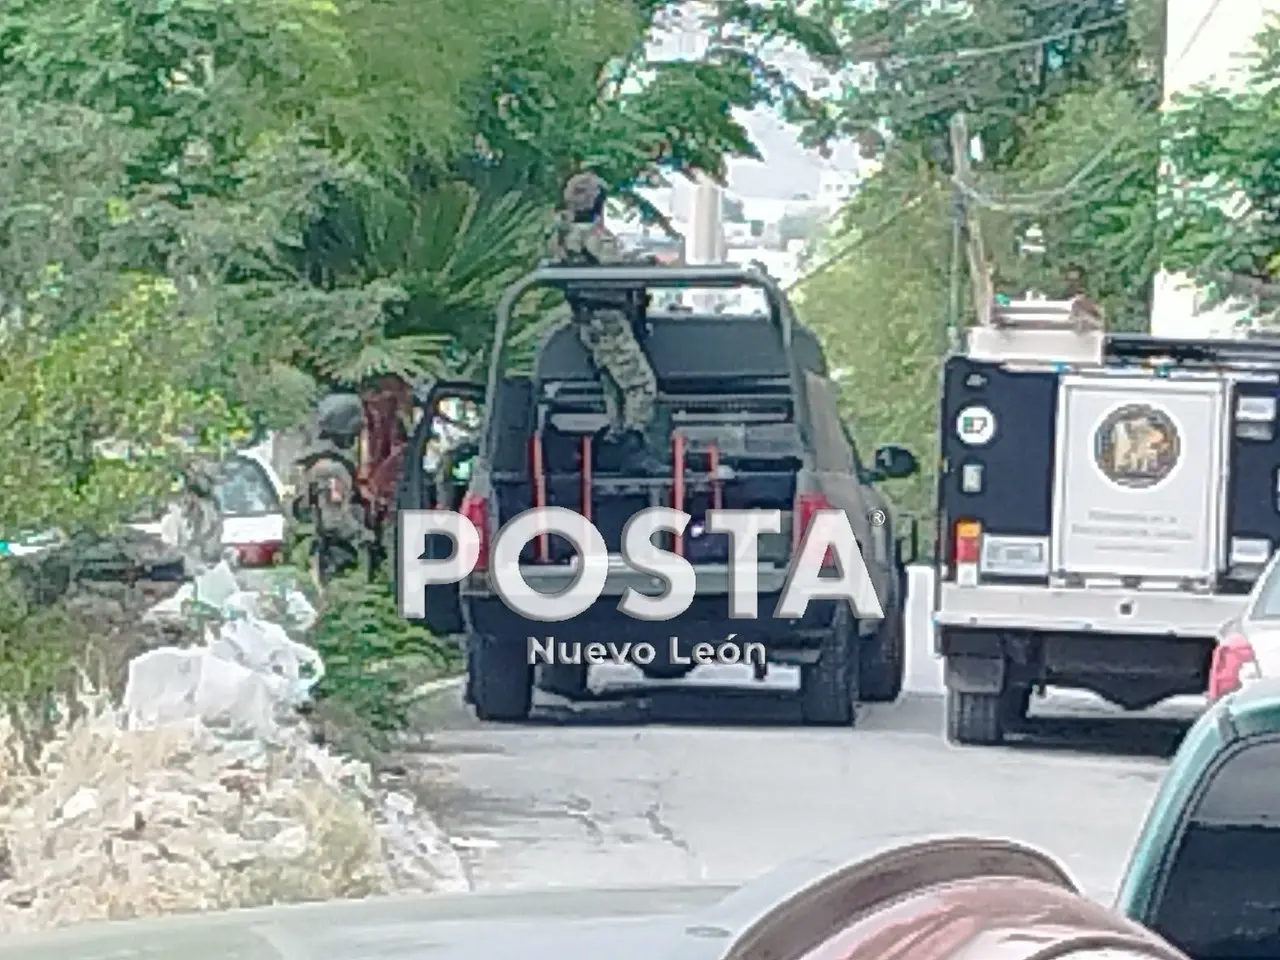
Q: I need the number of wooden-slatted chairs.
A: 0